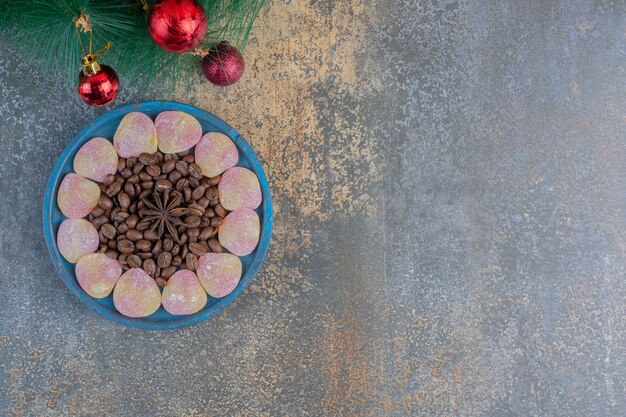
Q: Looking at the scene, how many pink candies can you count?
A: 12